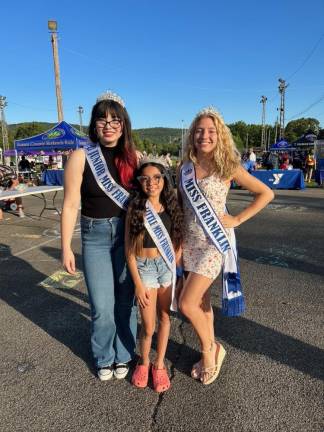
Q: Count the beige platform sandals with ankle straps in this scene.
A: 2